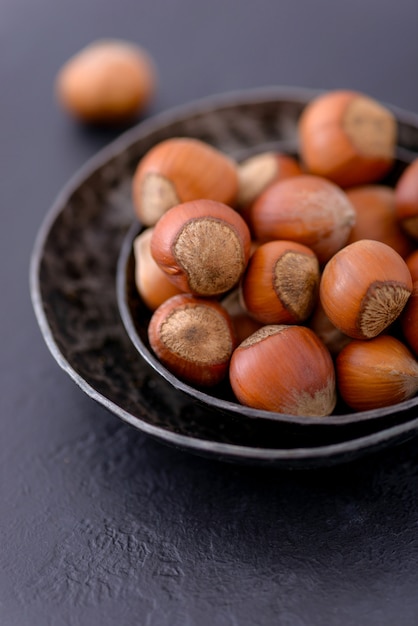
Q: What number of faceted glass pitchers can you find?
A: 0